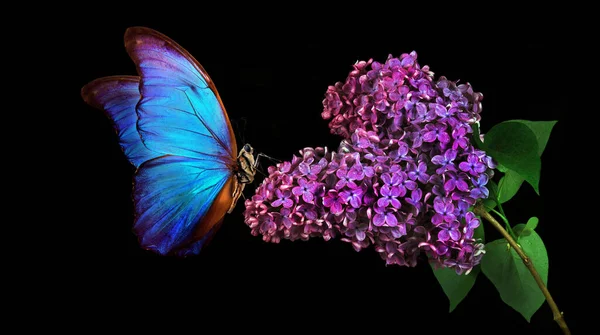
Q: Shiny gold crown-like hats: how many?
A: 0